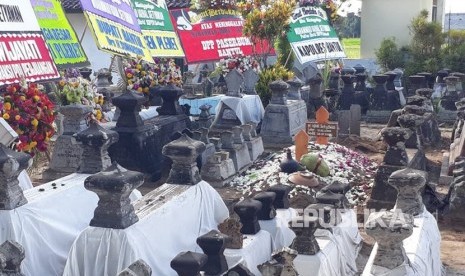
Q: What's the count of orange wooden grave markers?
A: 2